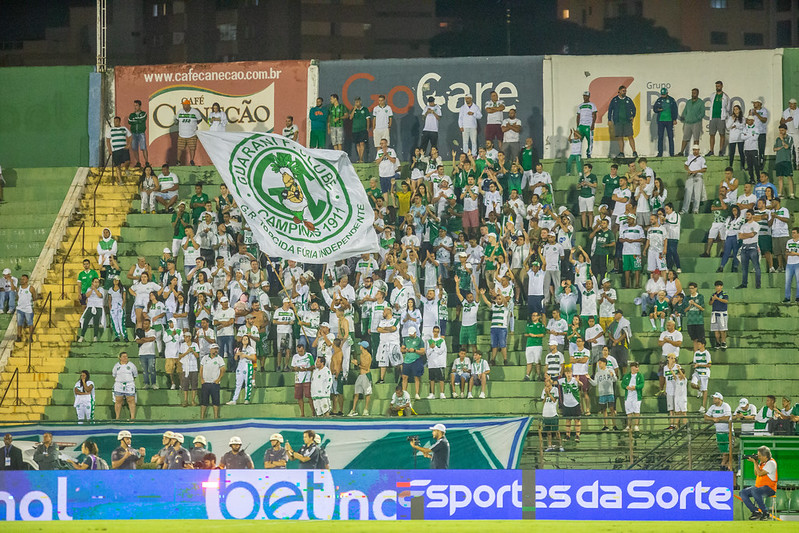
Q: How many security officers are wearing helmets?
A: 7